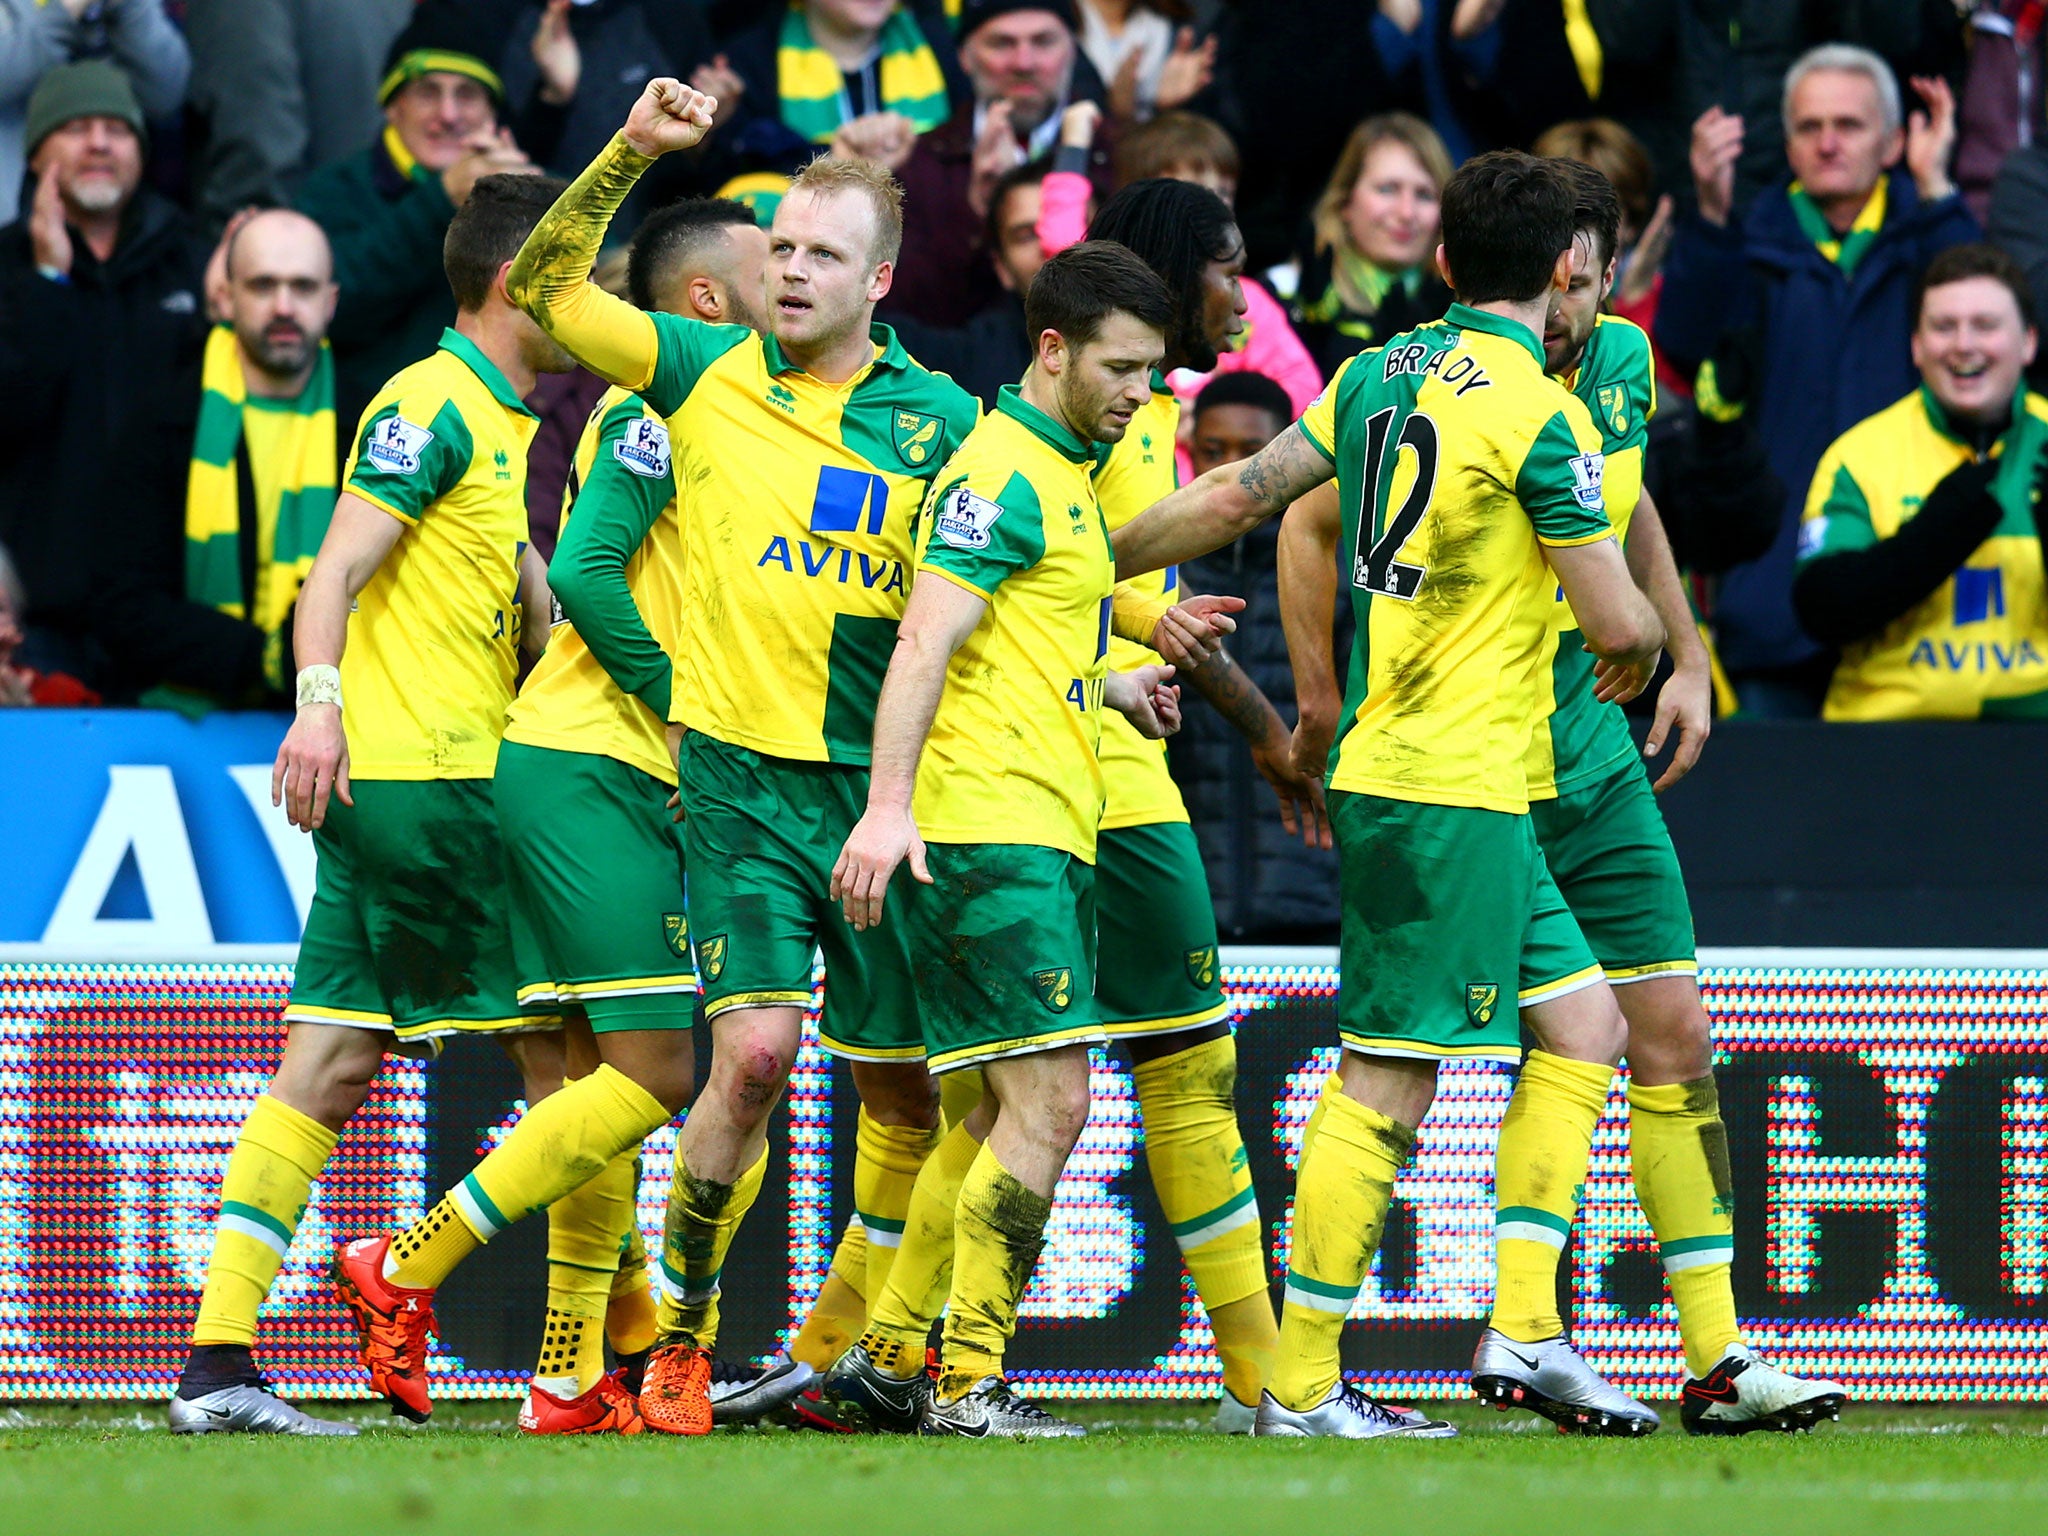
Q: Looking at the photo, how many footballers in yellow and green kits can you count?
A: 7